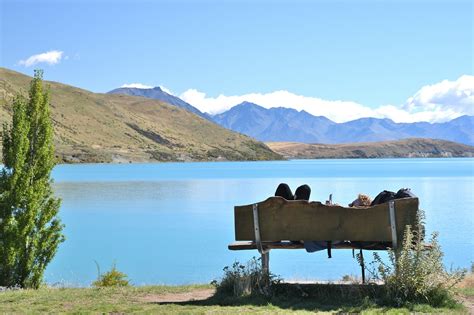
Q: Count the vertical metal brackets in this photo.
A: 2